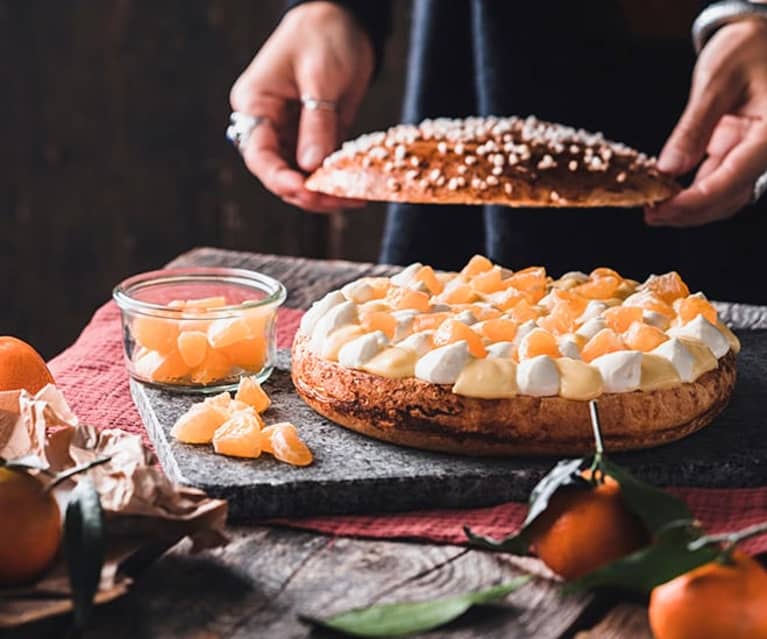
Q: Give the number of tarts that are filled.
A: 1